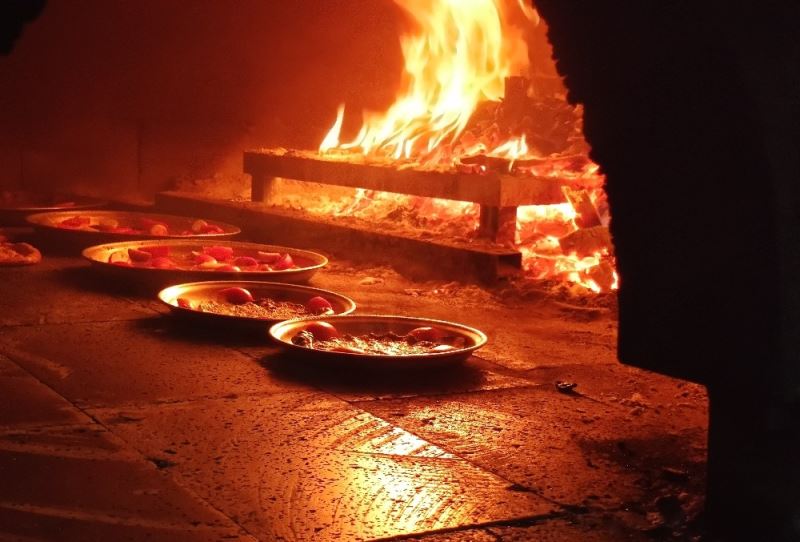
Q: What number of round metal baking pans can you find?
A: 5